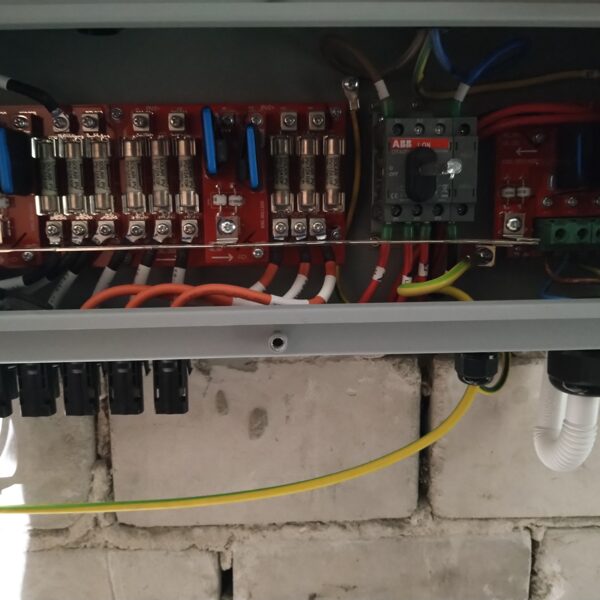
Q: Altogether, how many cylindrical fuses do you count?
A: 9